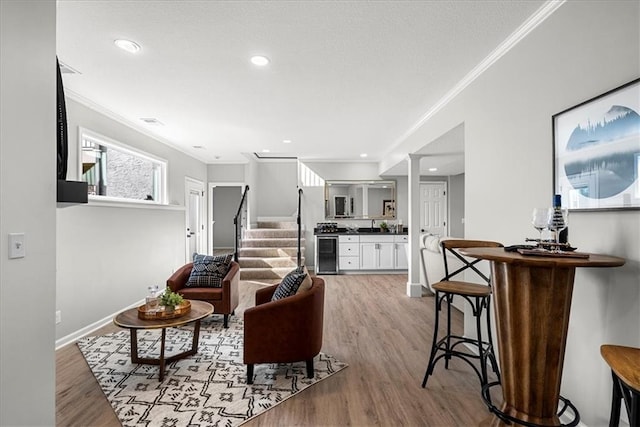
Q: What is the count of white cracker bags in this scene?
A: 0